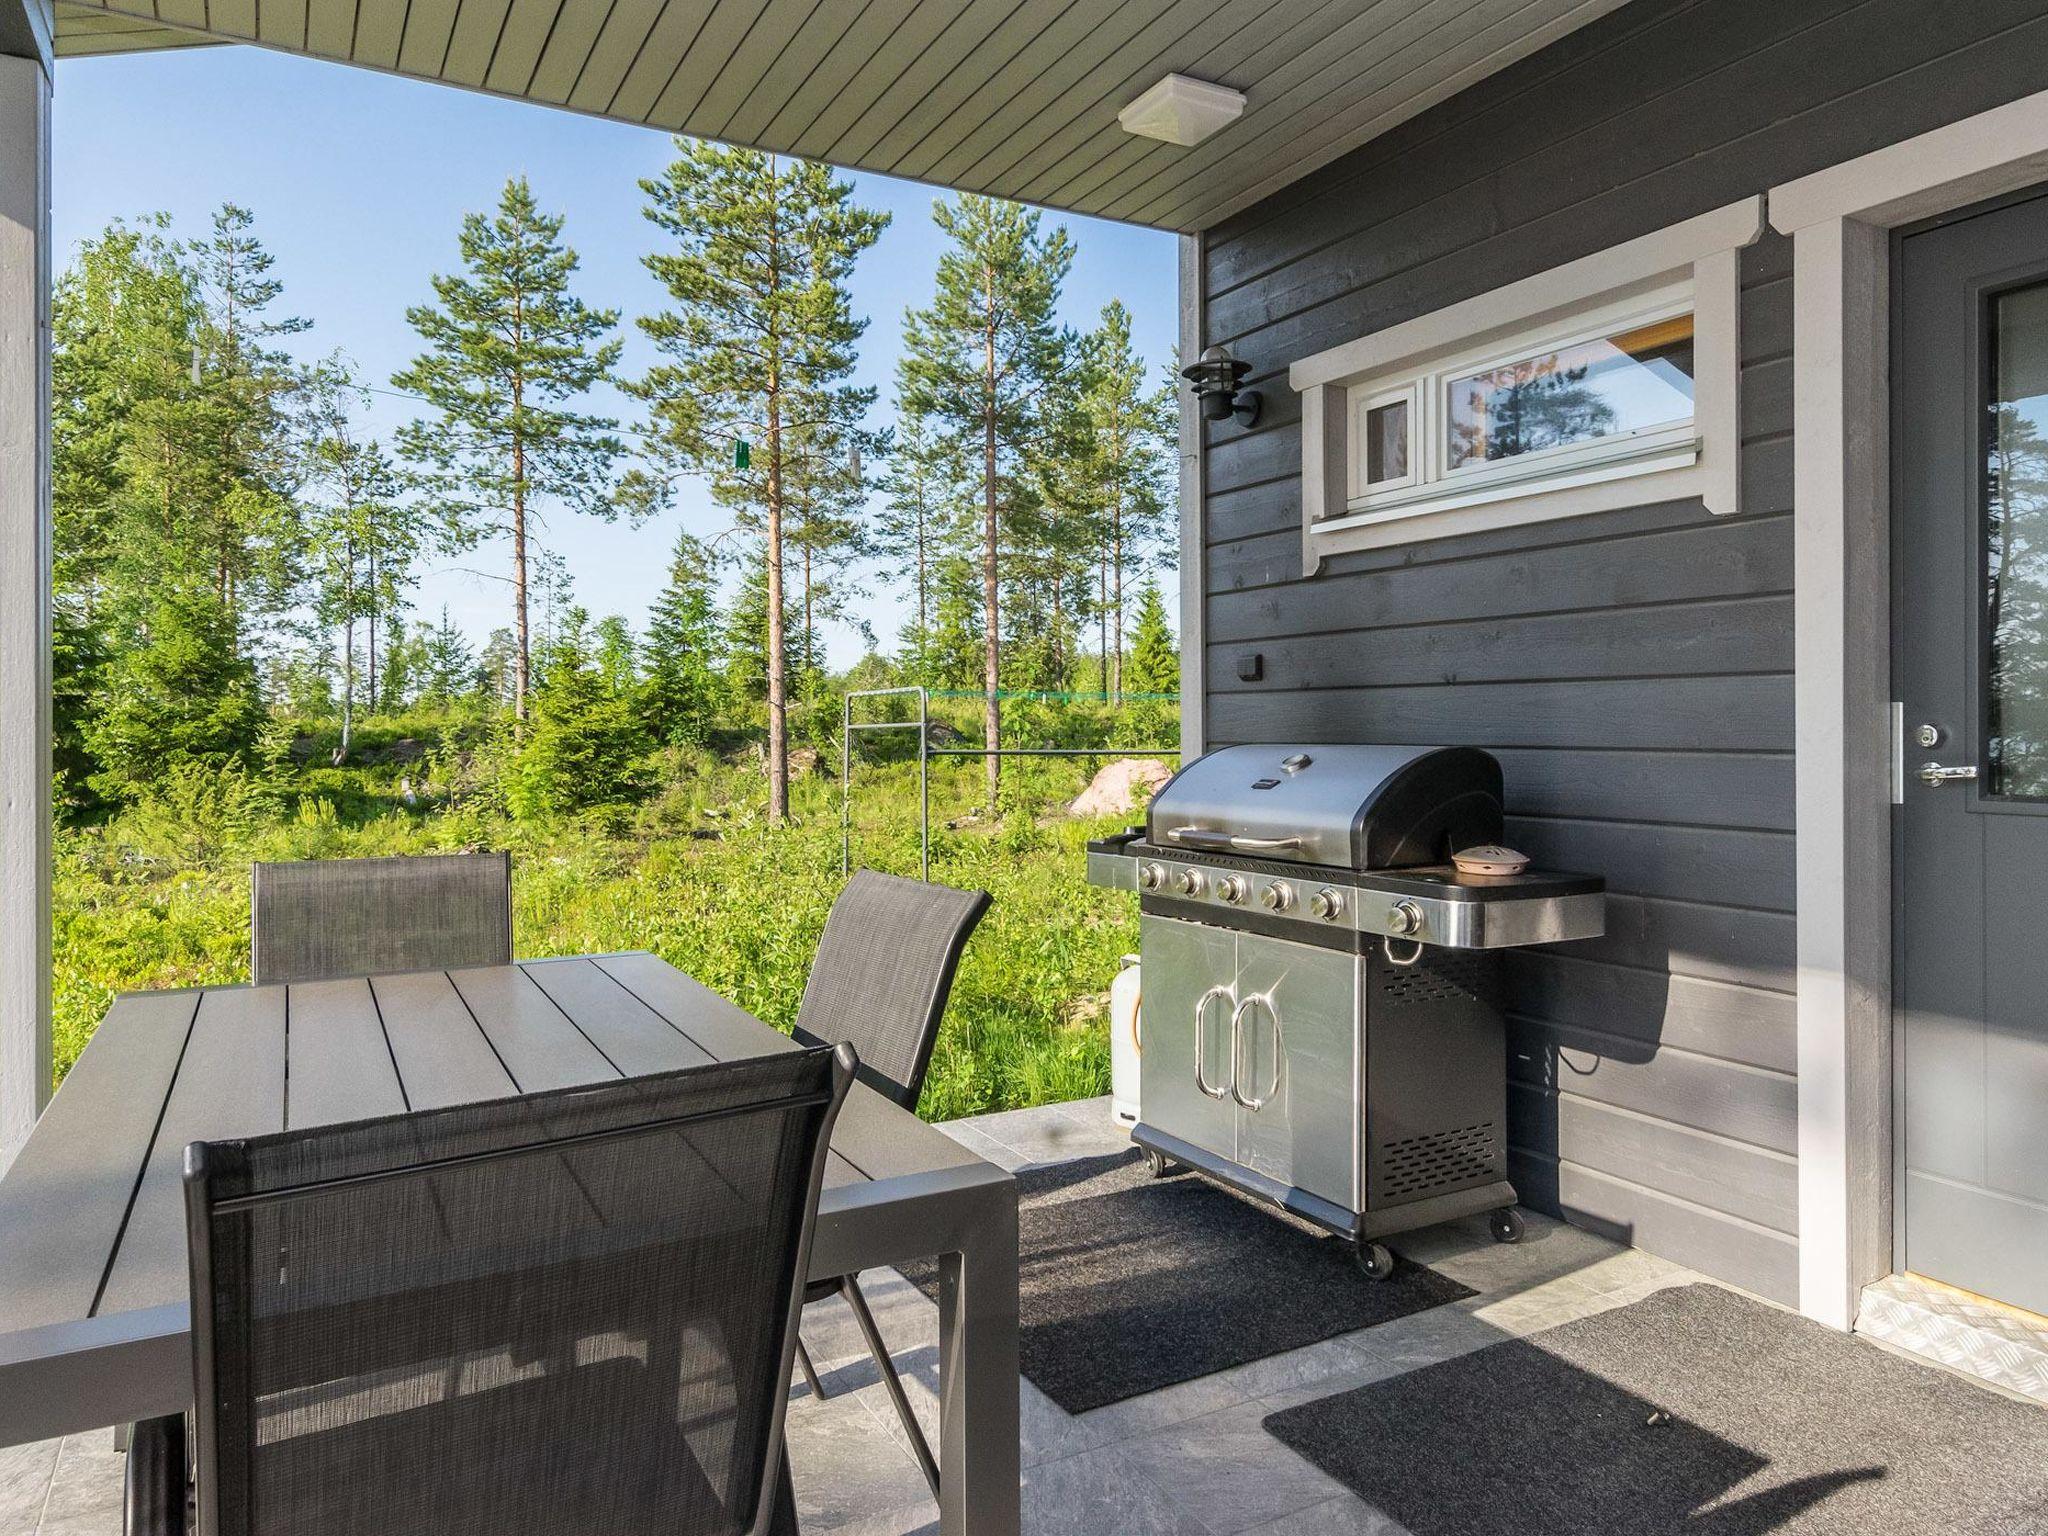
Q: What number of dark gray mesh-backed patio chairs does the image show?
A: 3